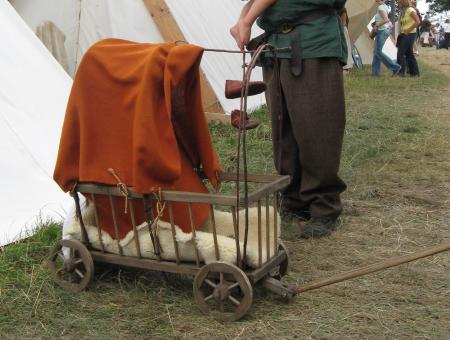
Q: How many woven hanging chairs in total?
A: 0